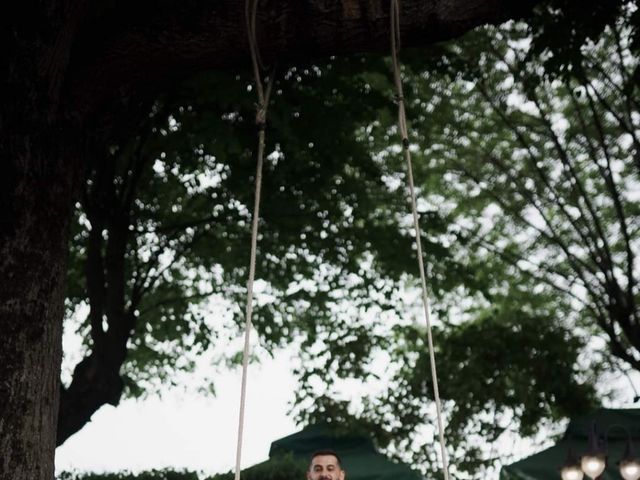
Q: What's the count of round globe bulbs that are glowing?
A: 3